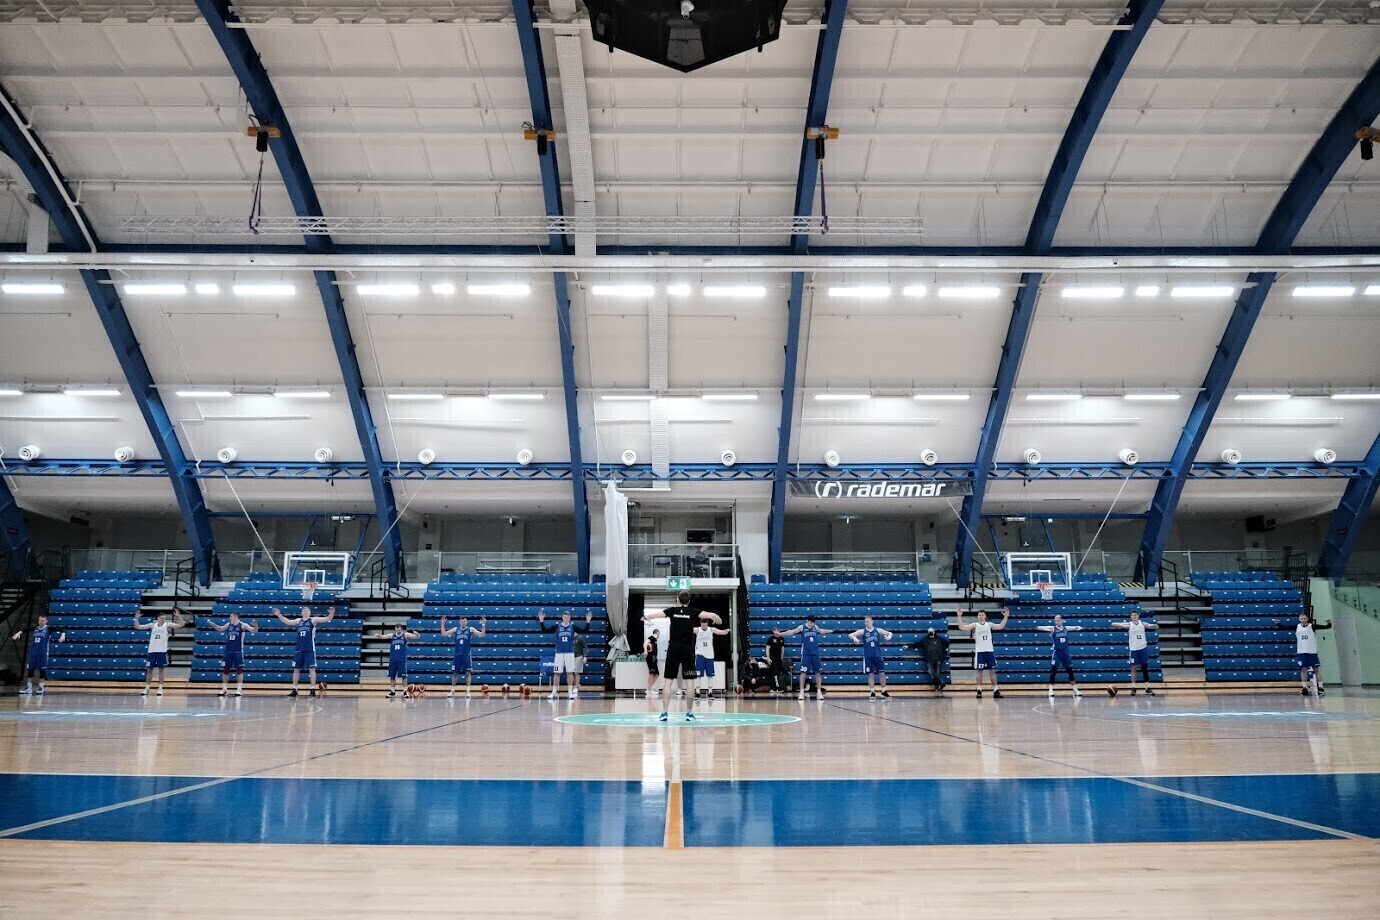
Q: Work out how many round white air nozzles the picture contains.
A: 14